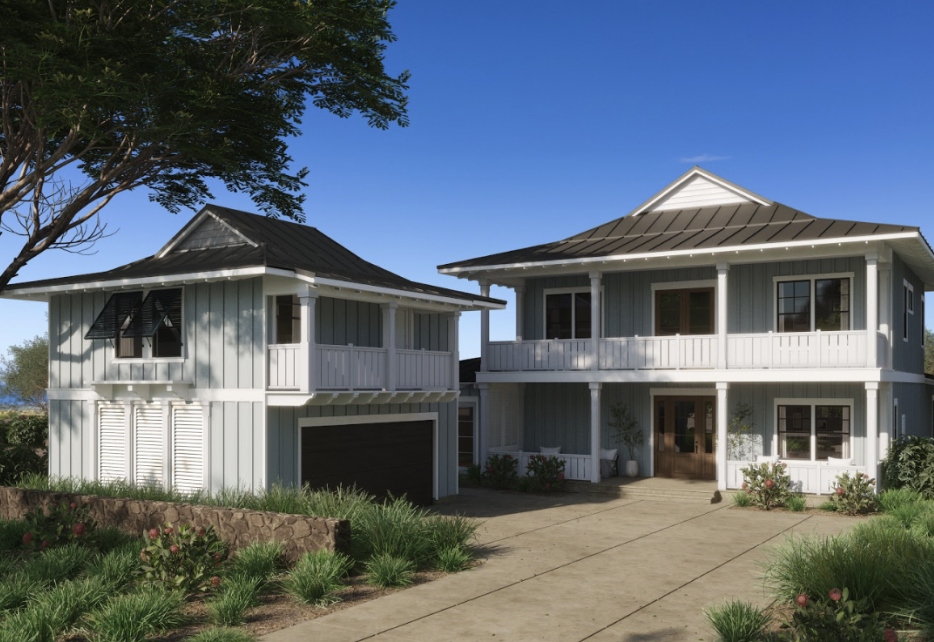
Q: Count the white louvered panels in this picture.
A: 3